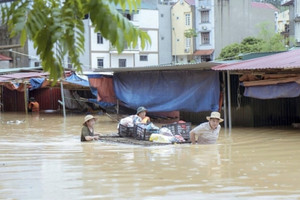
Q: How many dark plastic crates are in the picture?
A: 3